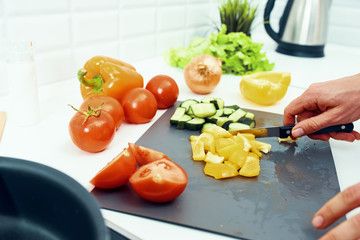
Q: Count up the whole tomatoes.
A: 4